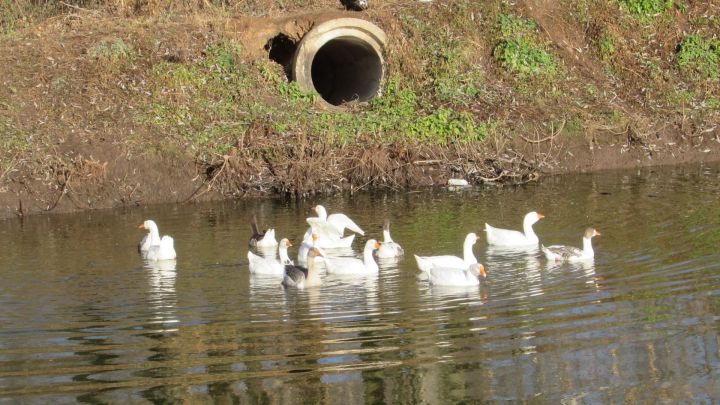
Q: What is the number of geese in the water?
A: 13